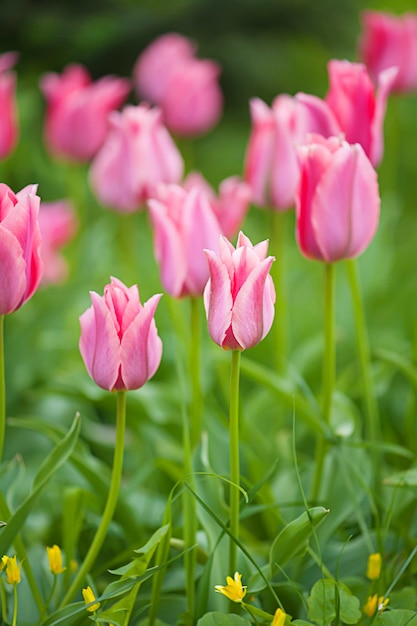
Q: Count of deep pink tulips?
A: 15